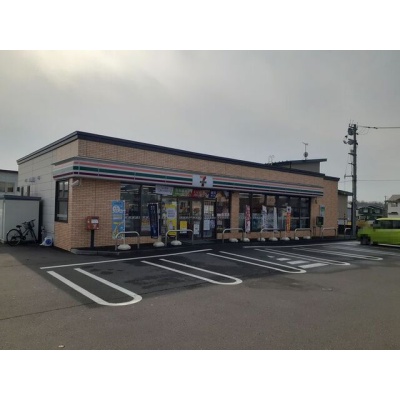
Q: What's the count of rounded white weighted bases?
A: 10